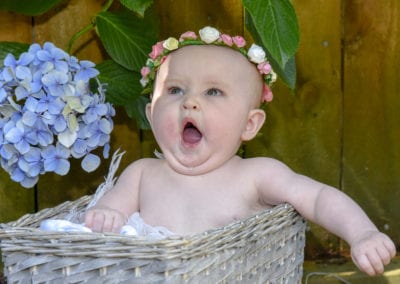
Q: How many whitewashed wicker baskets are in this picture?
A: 1